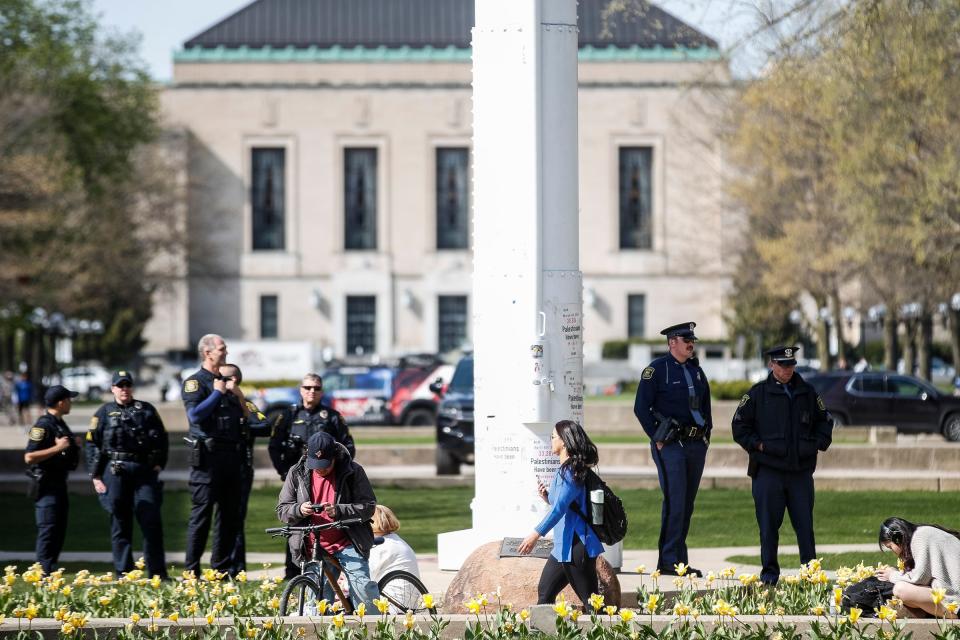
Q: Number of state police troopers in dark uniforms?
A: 2